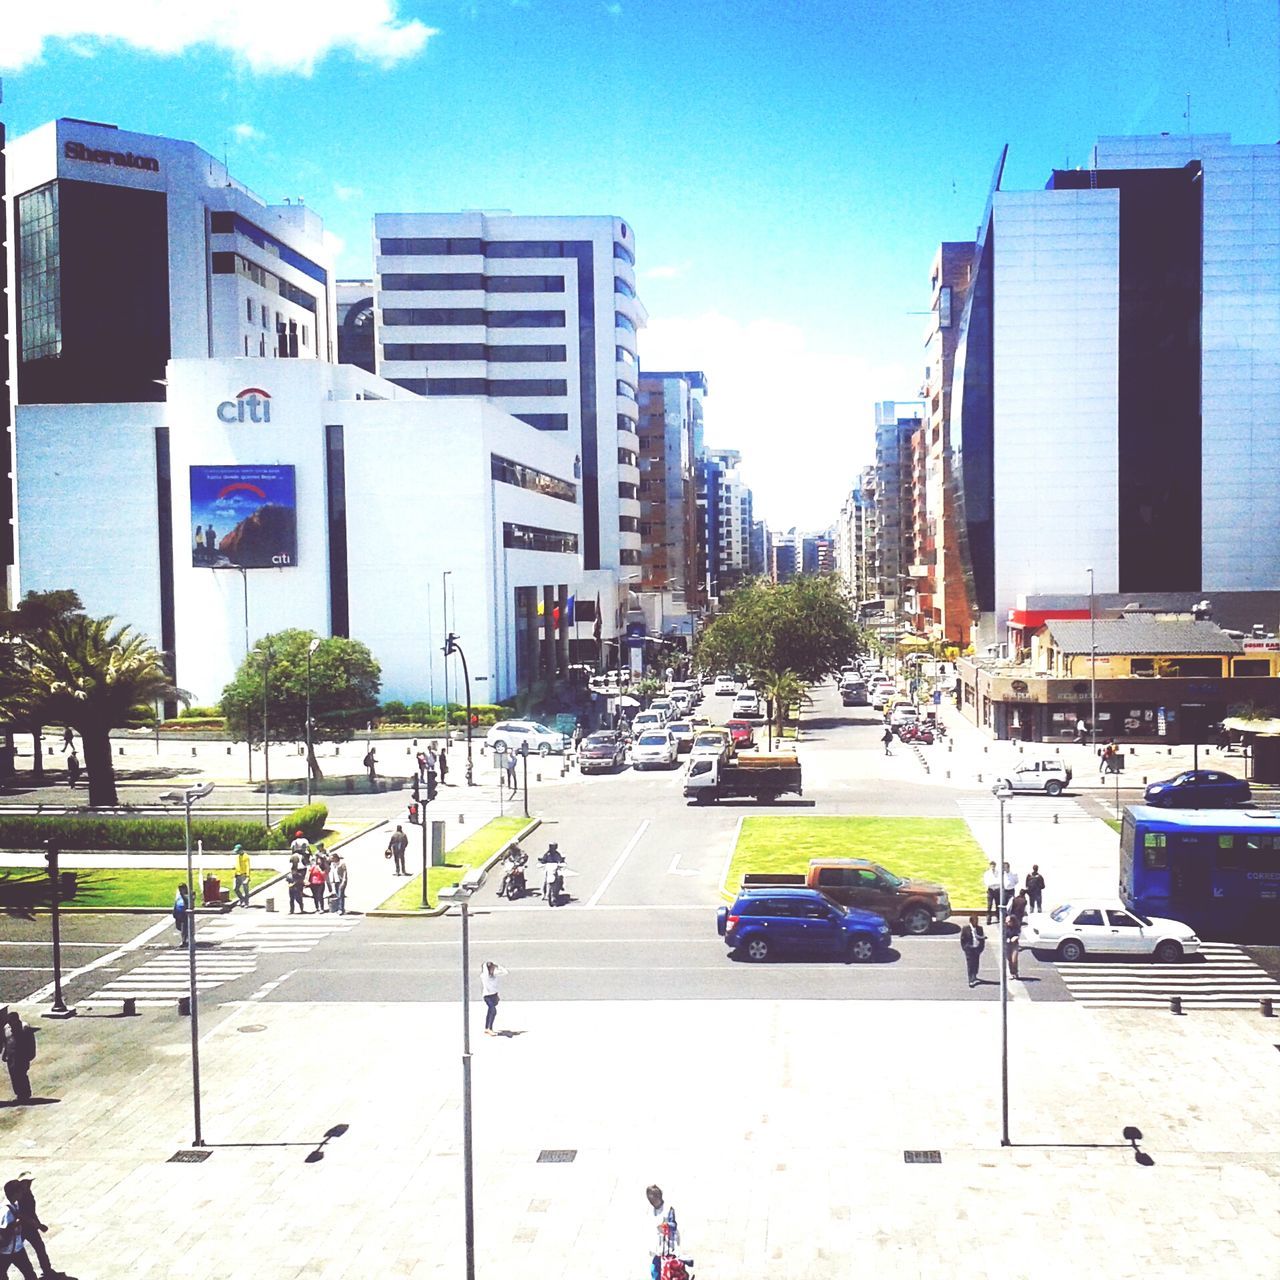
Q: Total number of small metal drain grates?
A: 3